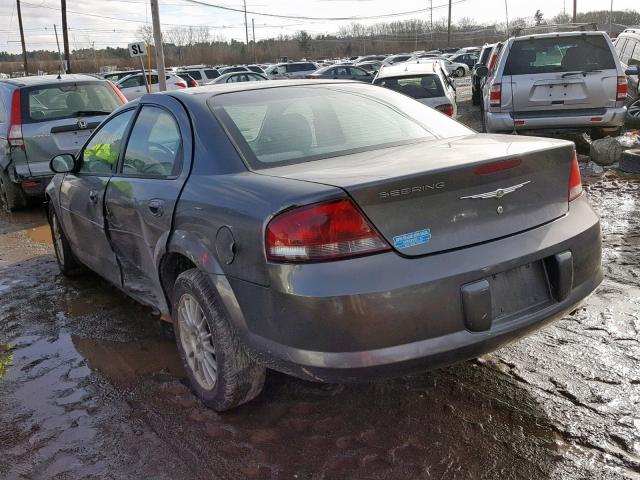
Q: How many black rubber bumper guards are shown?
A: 2